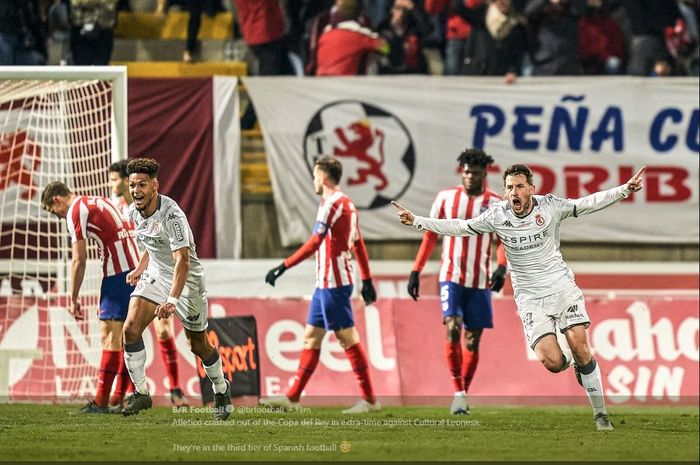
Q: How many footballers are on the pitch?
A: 6